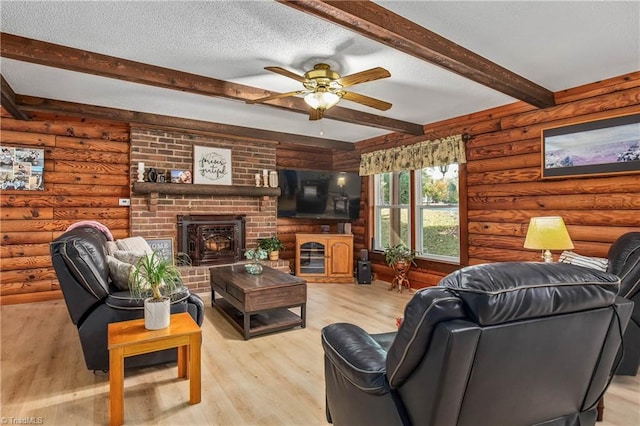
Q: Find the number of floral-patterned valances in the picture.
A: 1